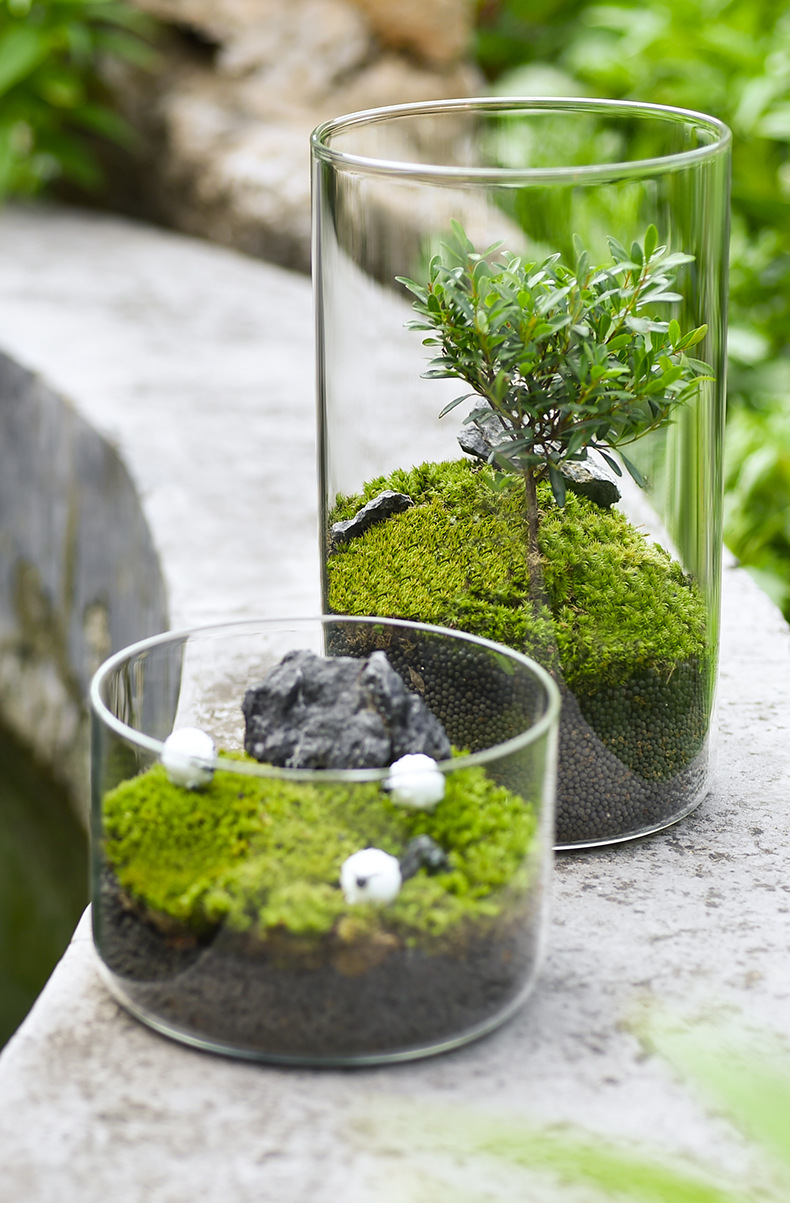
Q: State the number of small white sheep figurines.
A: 3